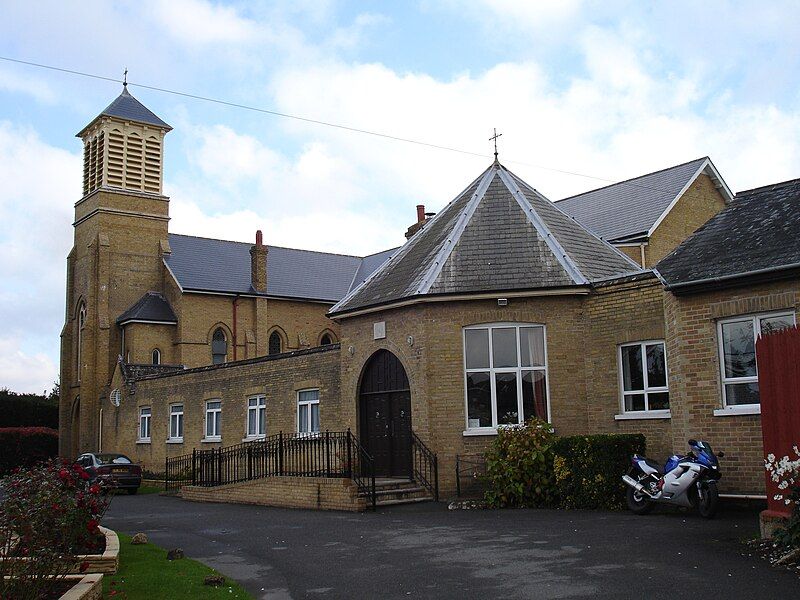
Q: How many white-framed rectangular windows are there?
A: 8